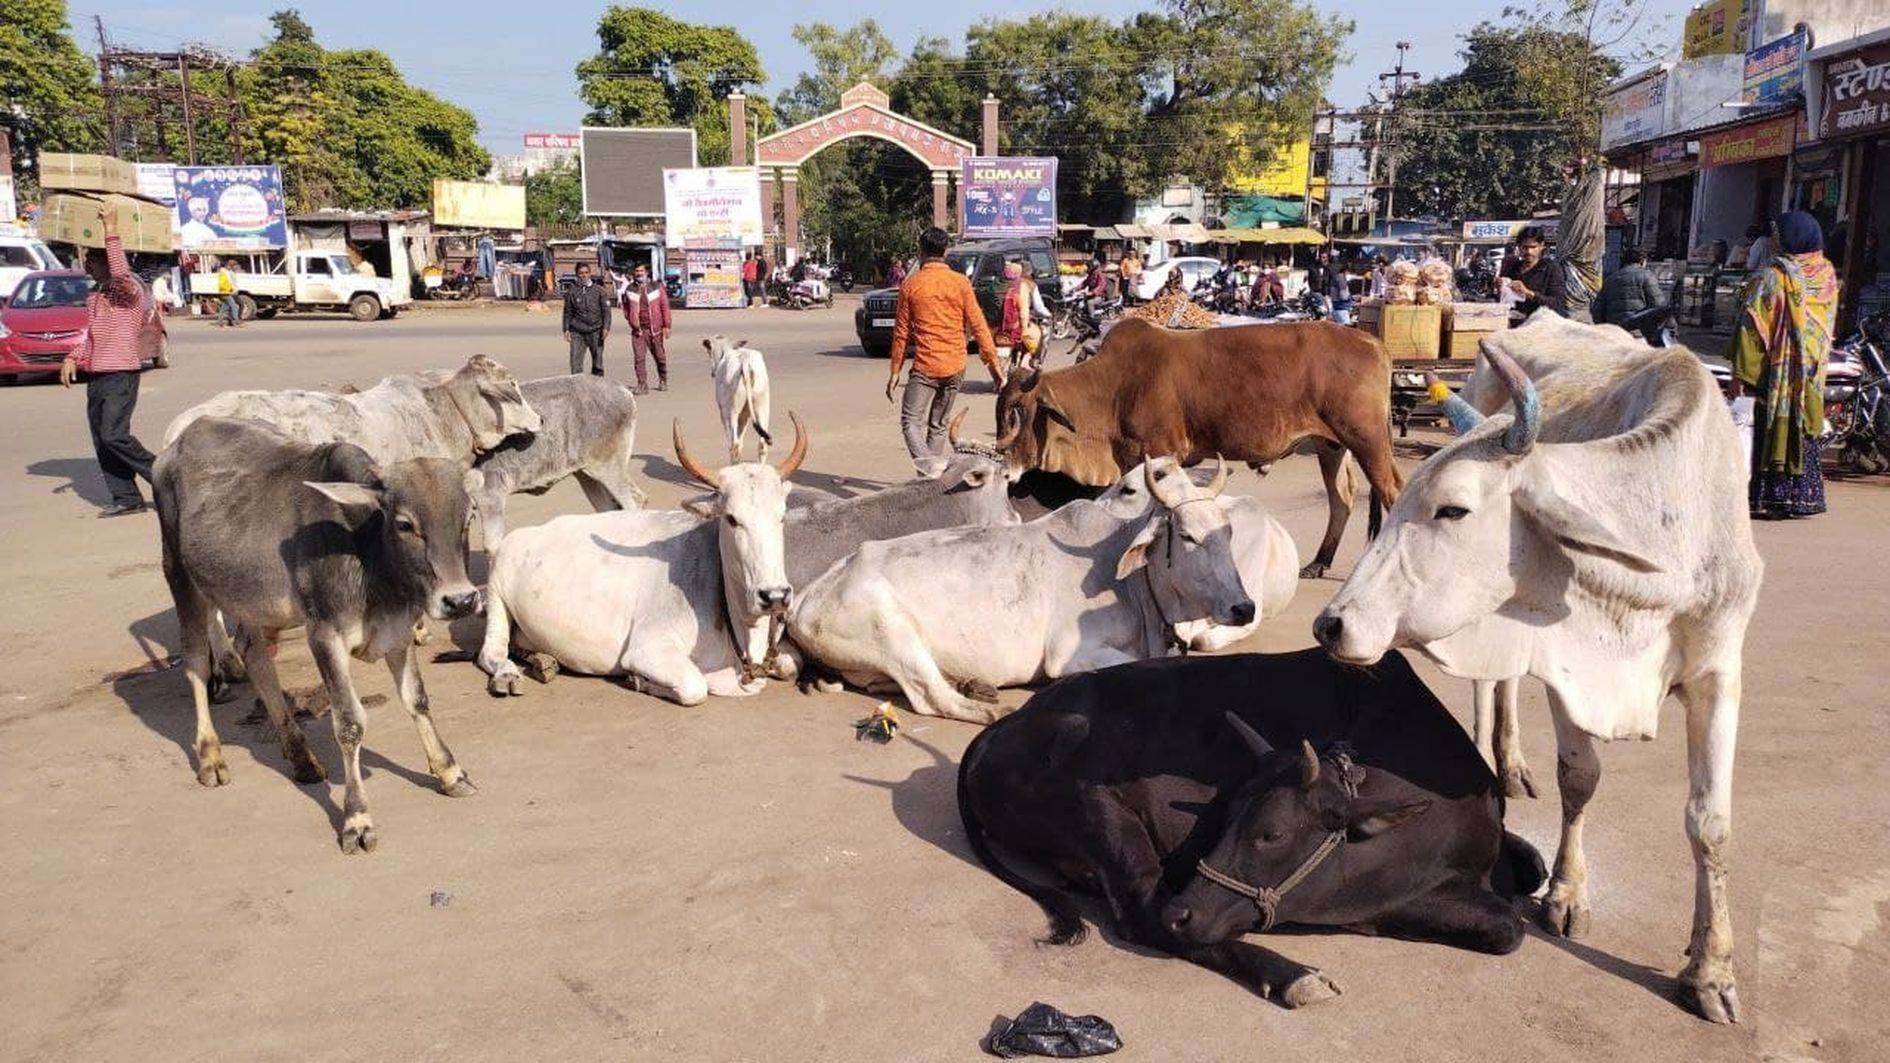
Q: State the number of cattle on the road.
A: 11